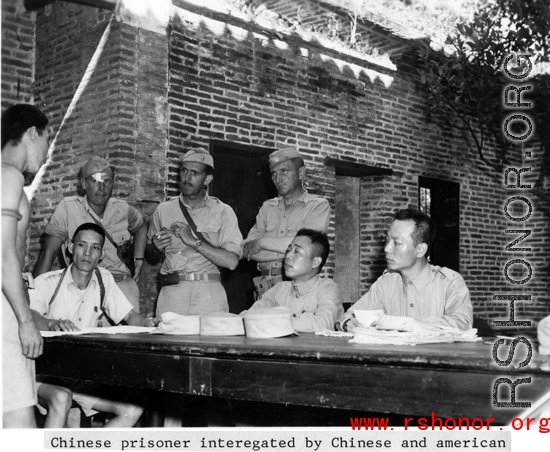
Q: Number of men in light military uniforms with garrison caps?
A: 3